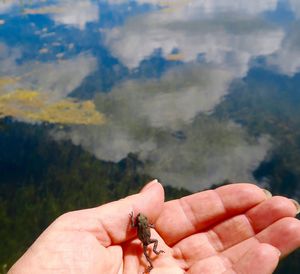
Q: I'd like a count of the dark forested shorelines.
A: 0